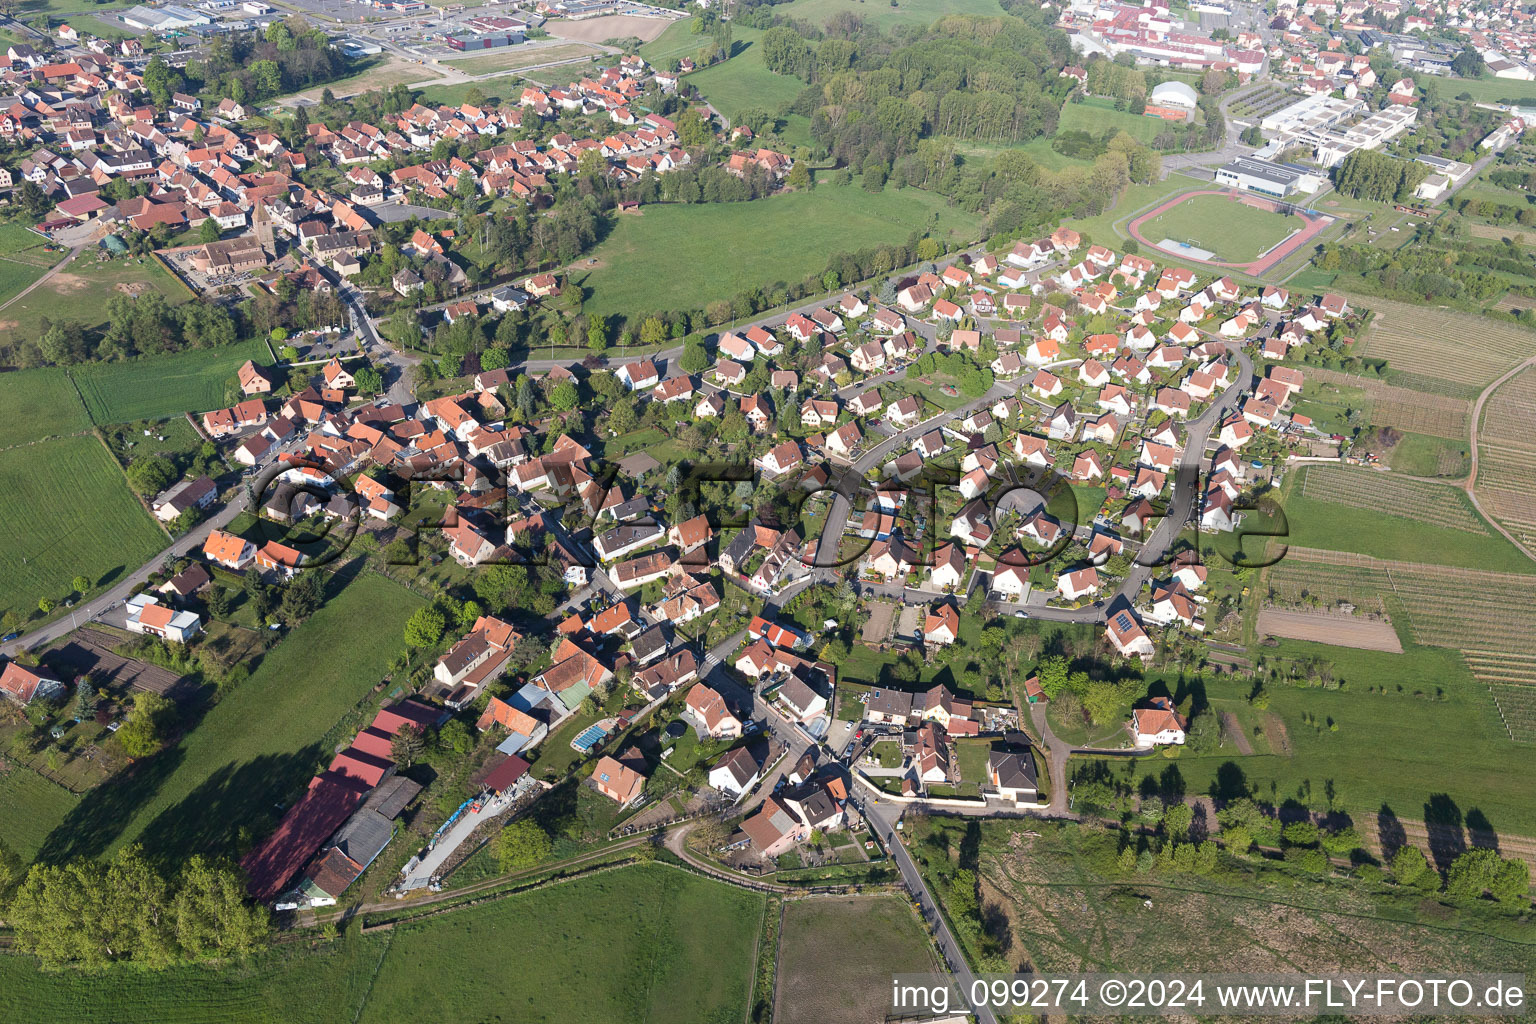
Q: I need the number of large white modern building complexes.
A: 1